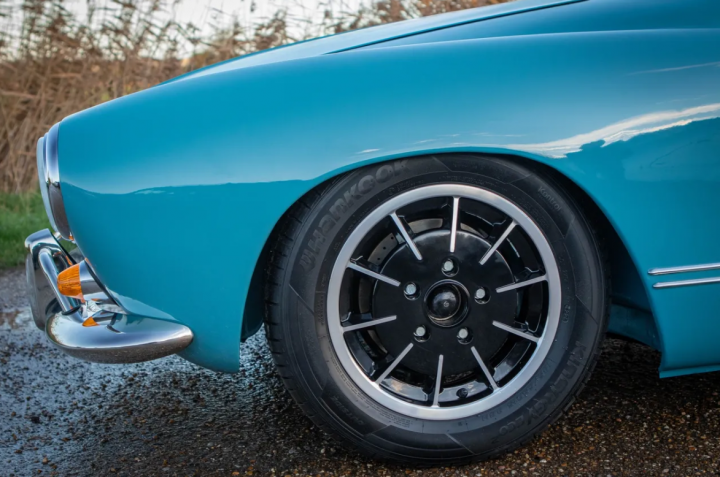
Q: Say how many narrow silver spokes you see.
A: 10